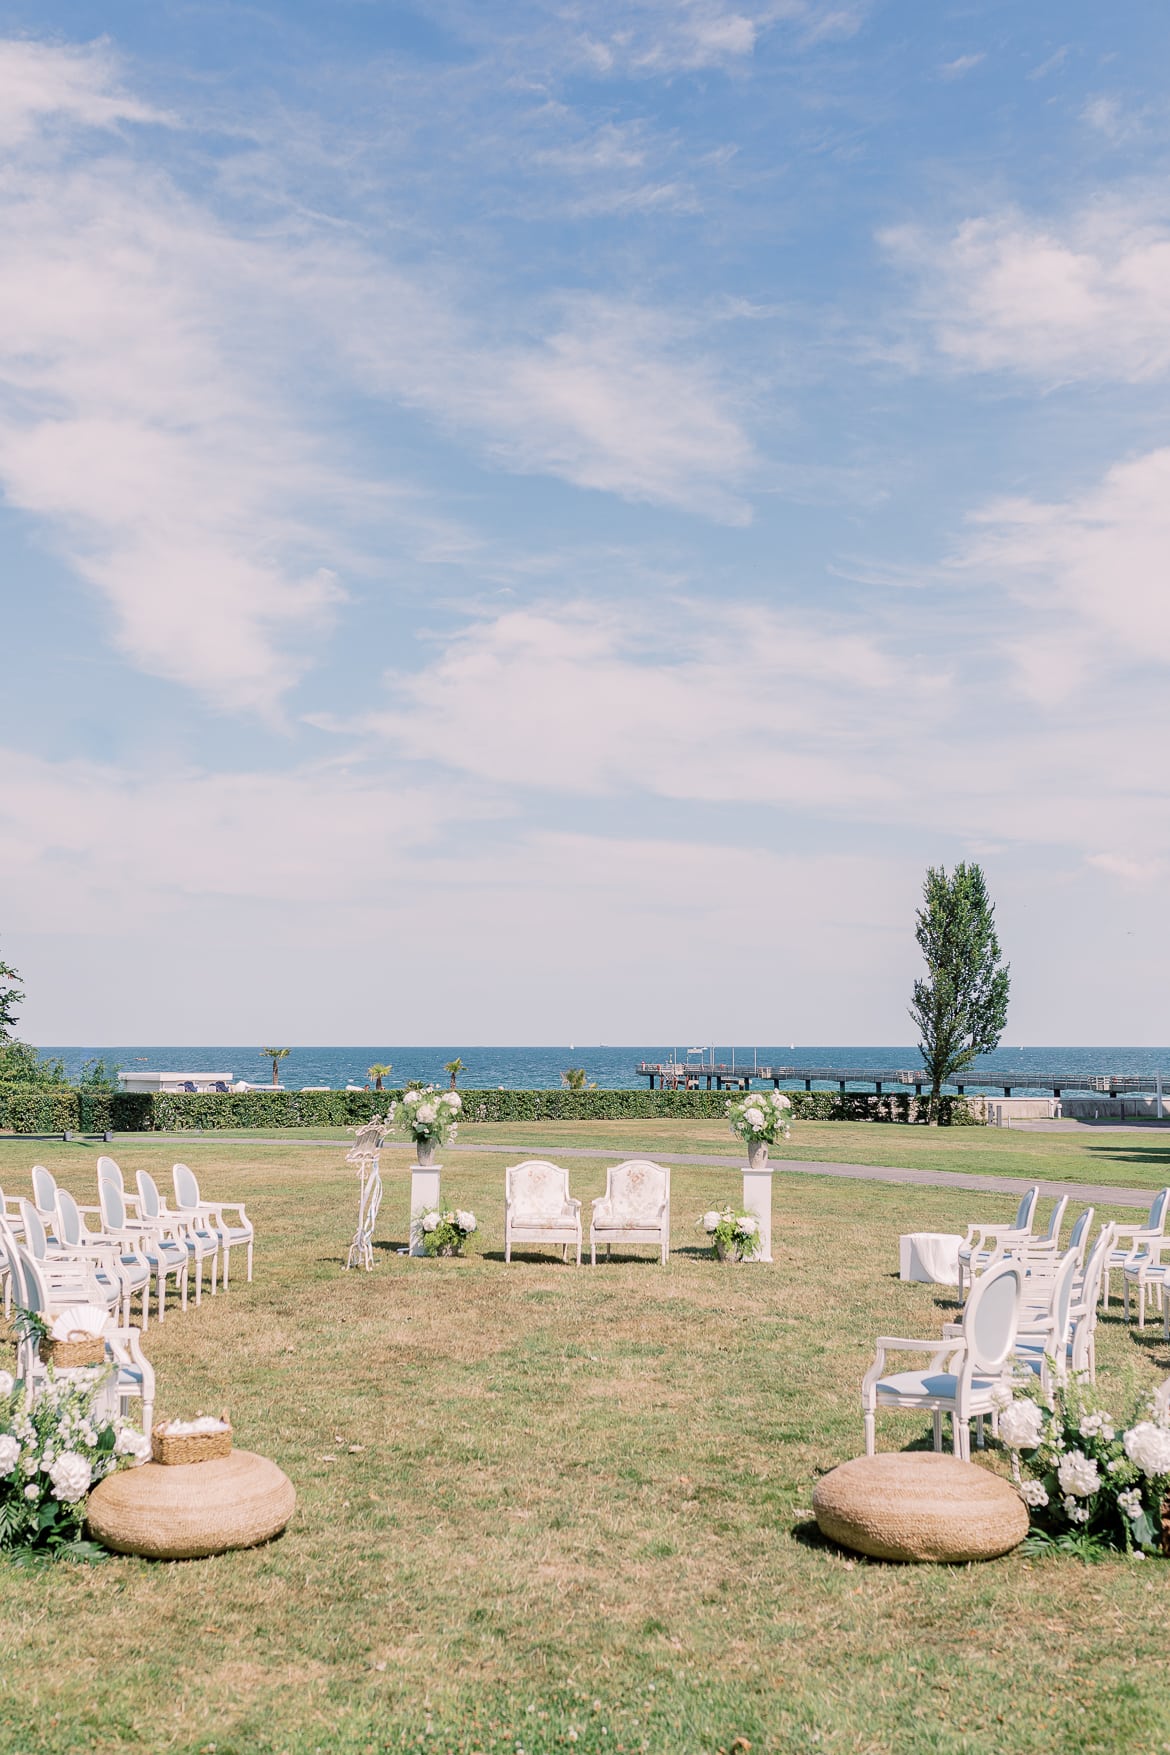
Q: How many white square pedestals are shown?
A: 2